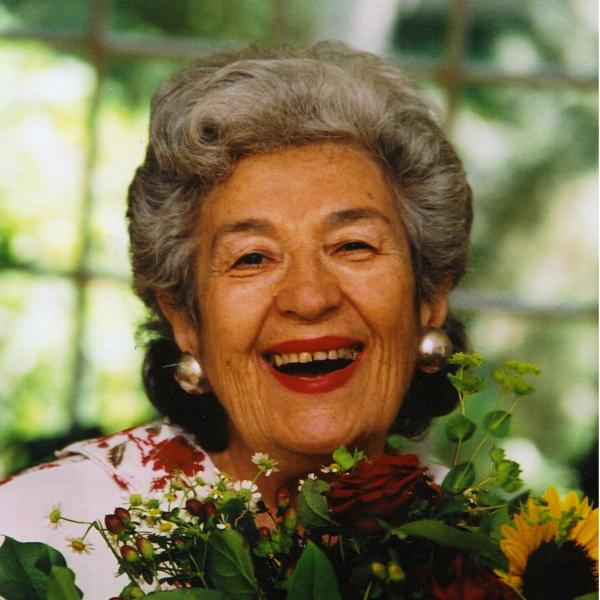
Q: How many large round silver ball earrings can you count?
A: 2